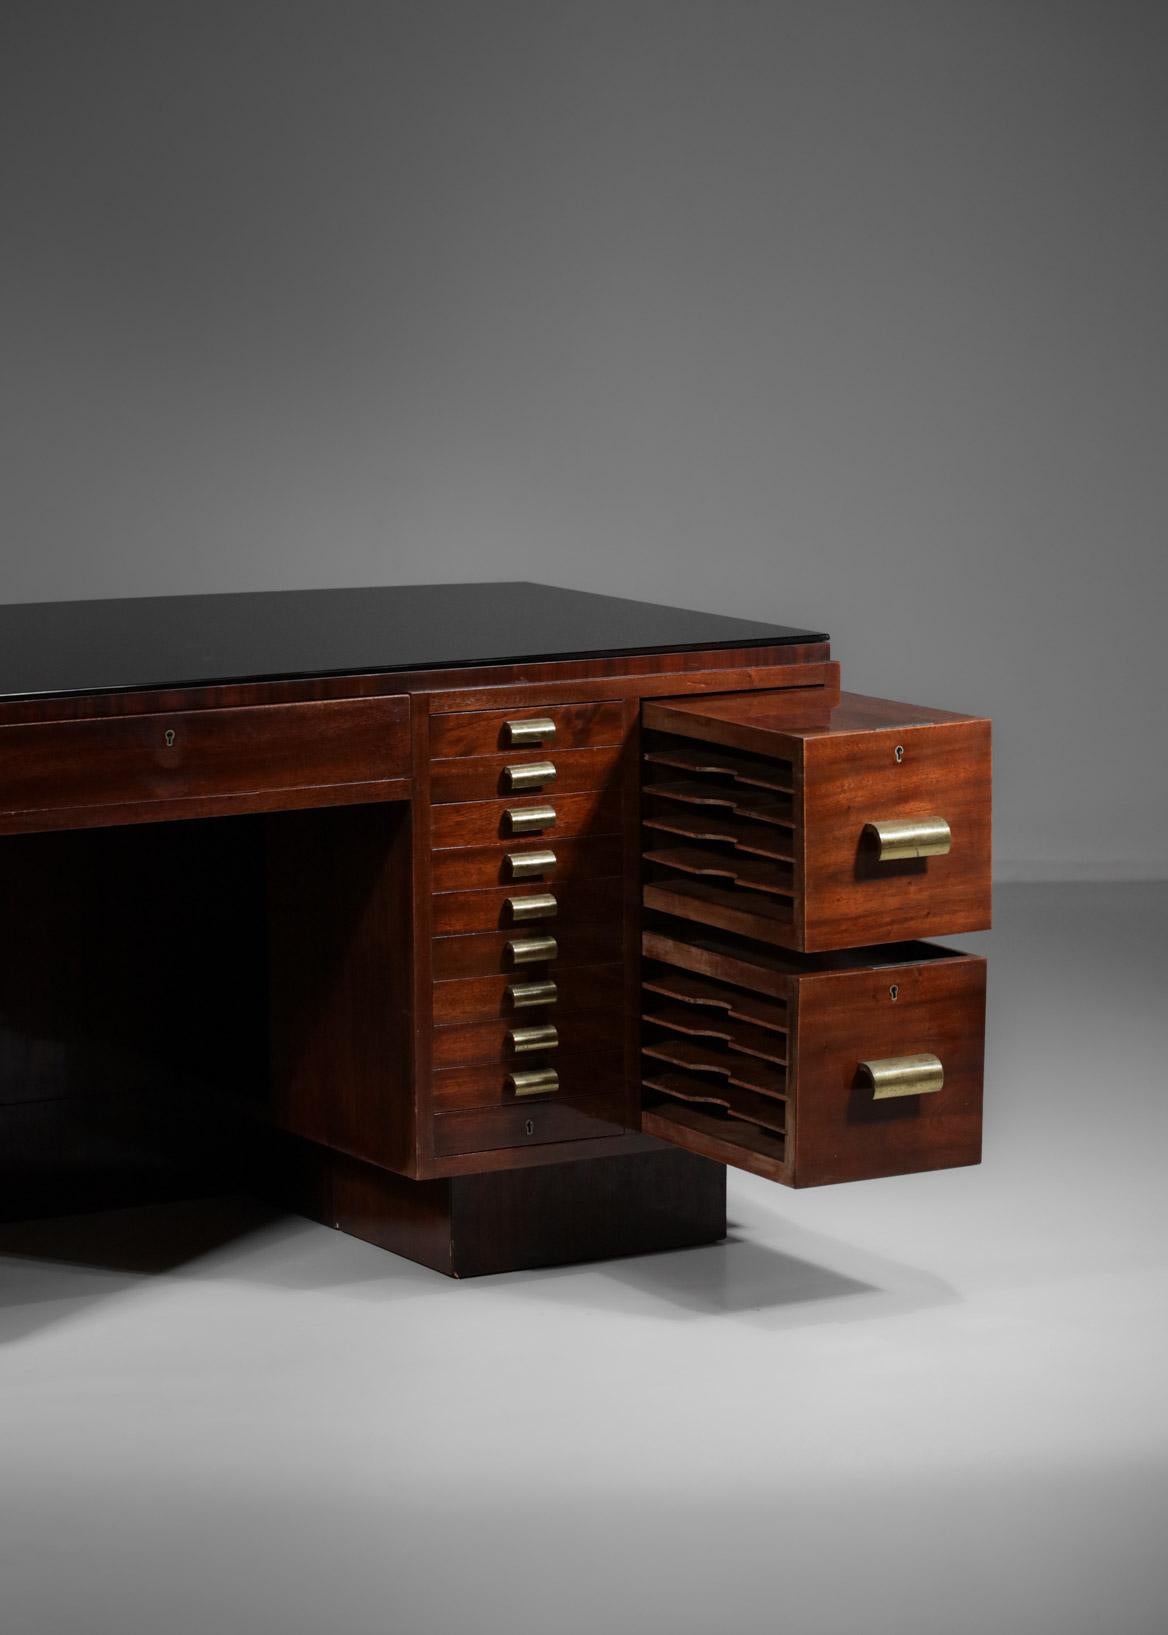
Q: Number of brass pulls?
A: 11